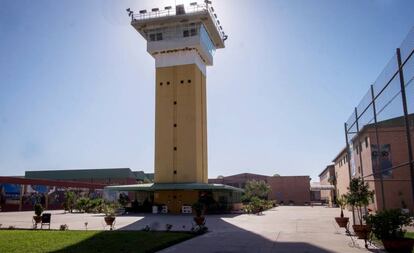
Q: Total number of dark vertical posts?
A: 4